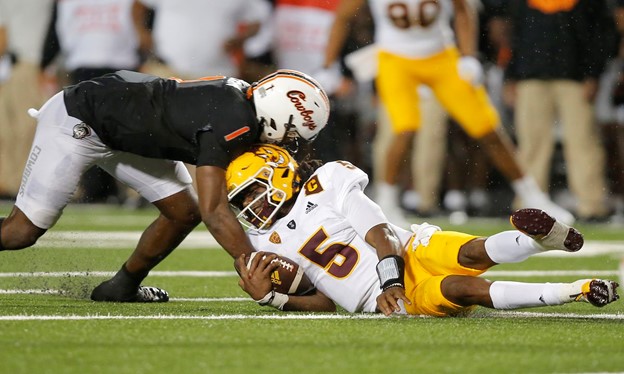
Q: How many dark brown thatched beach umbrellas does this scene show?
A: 0